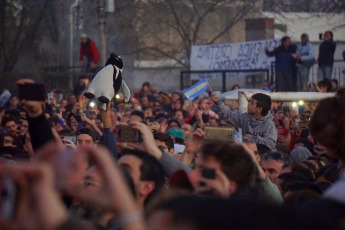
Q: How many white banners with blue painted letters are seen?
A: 1